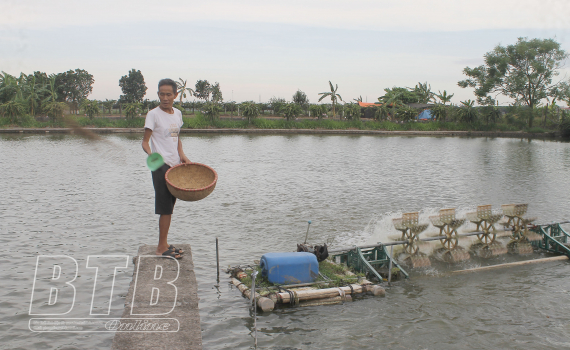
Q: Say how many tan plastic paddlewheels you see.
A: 4